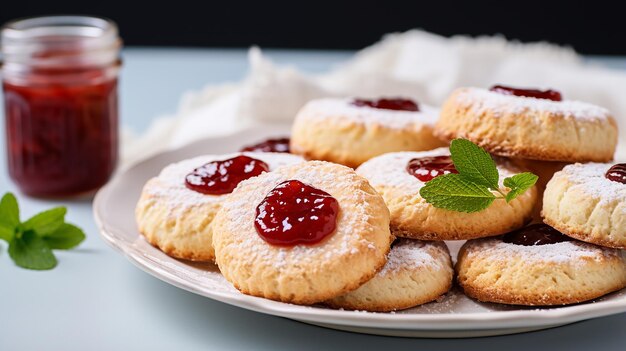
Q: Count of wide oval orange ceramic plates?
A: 0